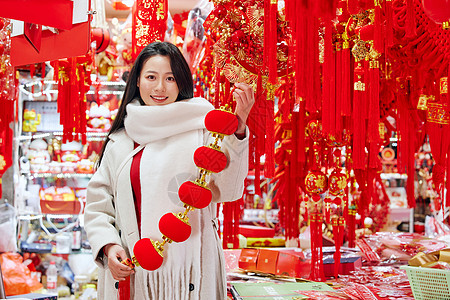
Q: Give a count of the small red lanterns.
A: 5